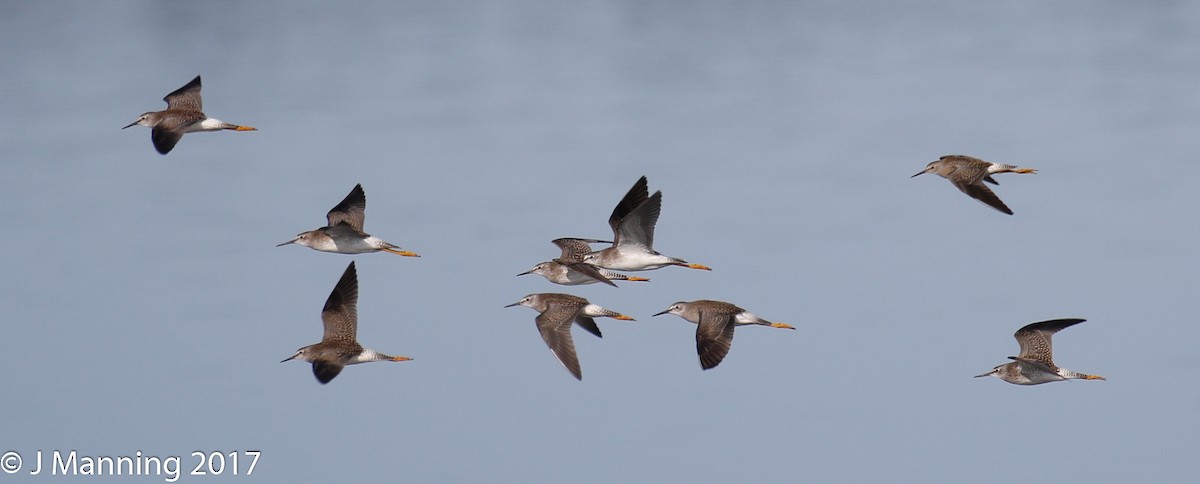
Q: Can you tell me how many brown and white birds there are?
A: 9